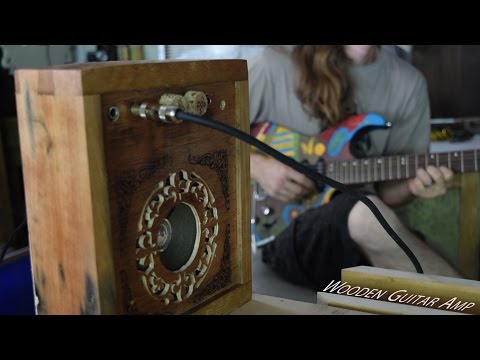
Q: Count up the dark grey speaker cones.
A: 1